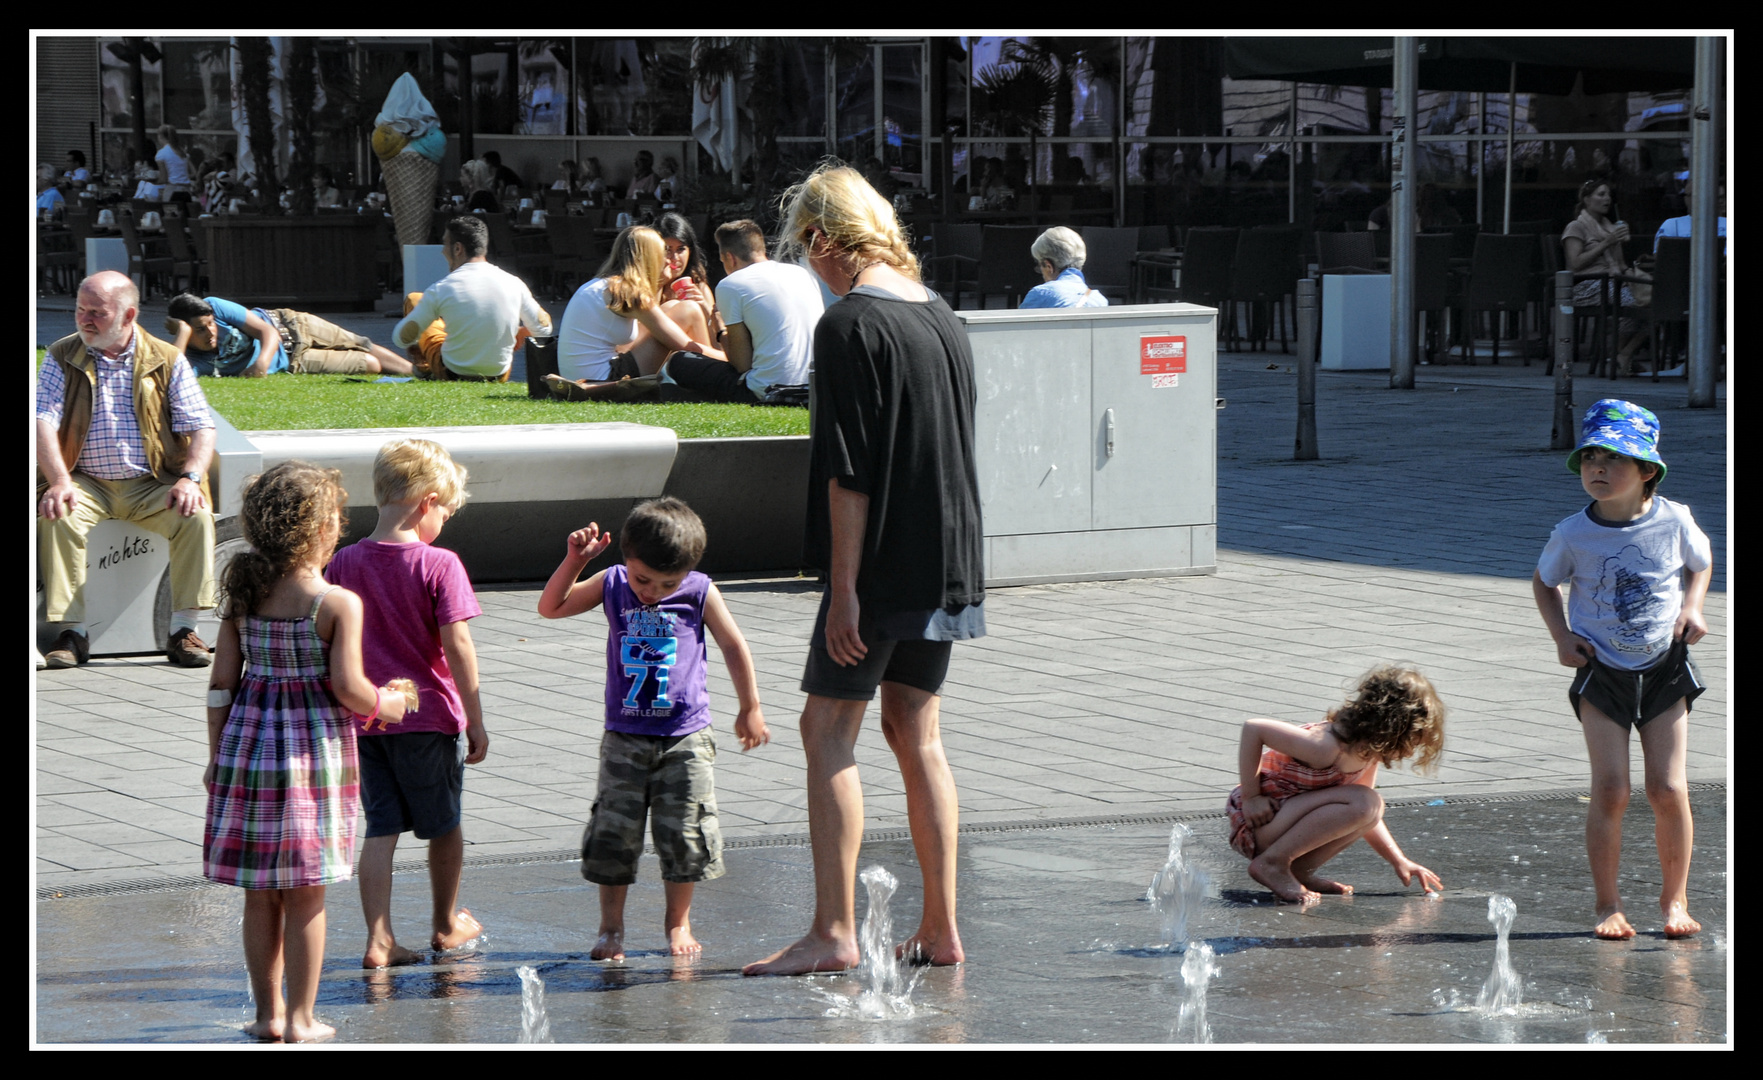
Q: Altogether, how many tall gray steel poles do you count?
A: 2